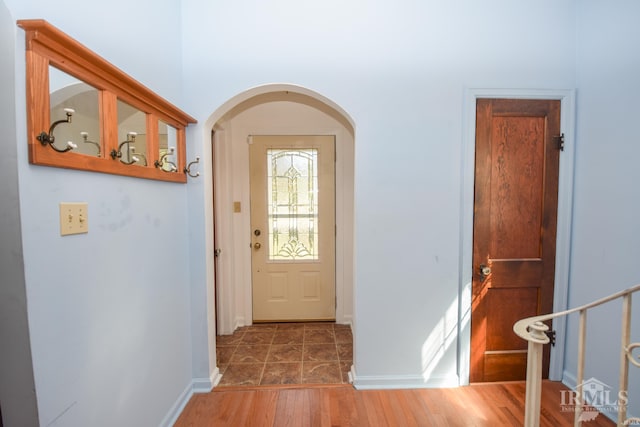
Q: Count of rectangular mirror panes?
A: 3